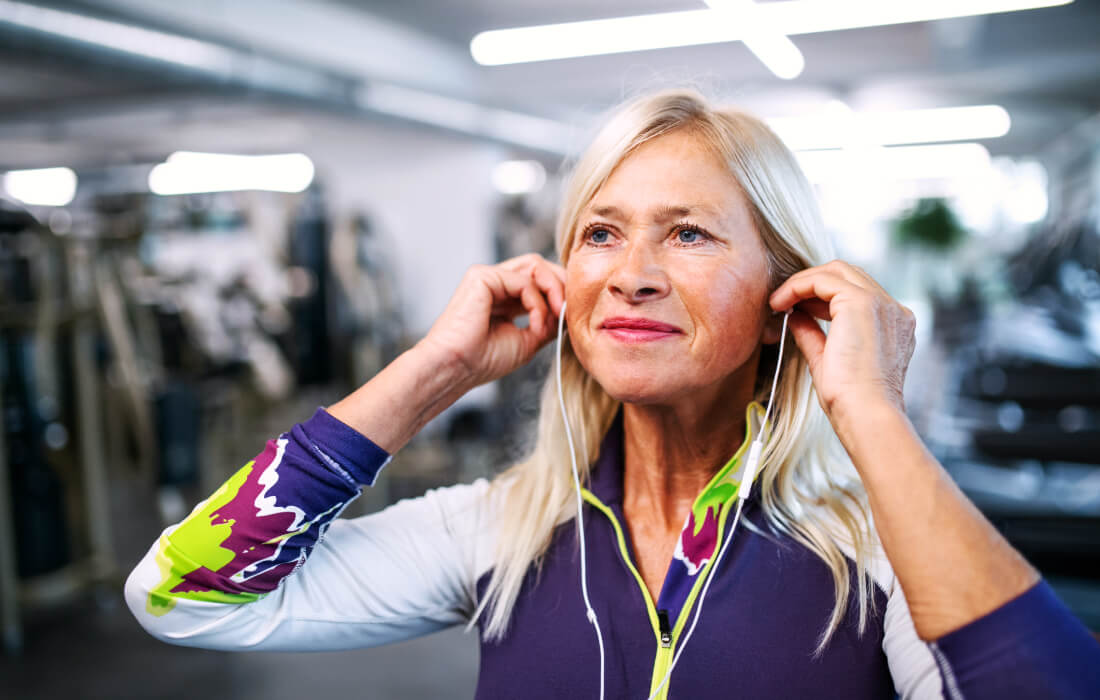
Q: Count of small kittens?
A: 0